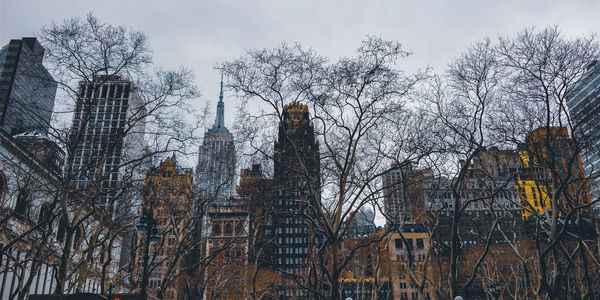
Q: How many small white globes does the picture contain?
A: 2